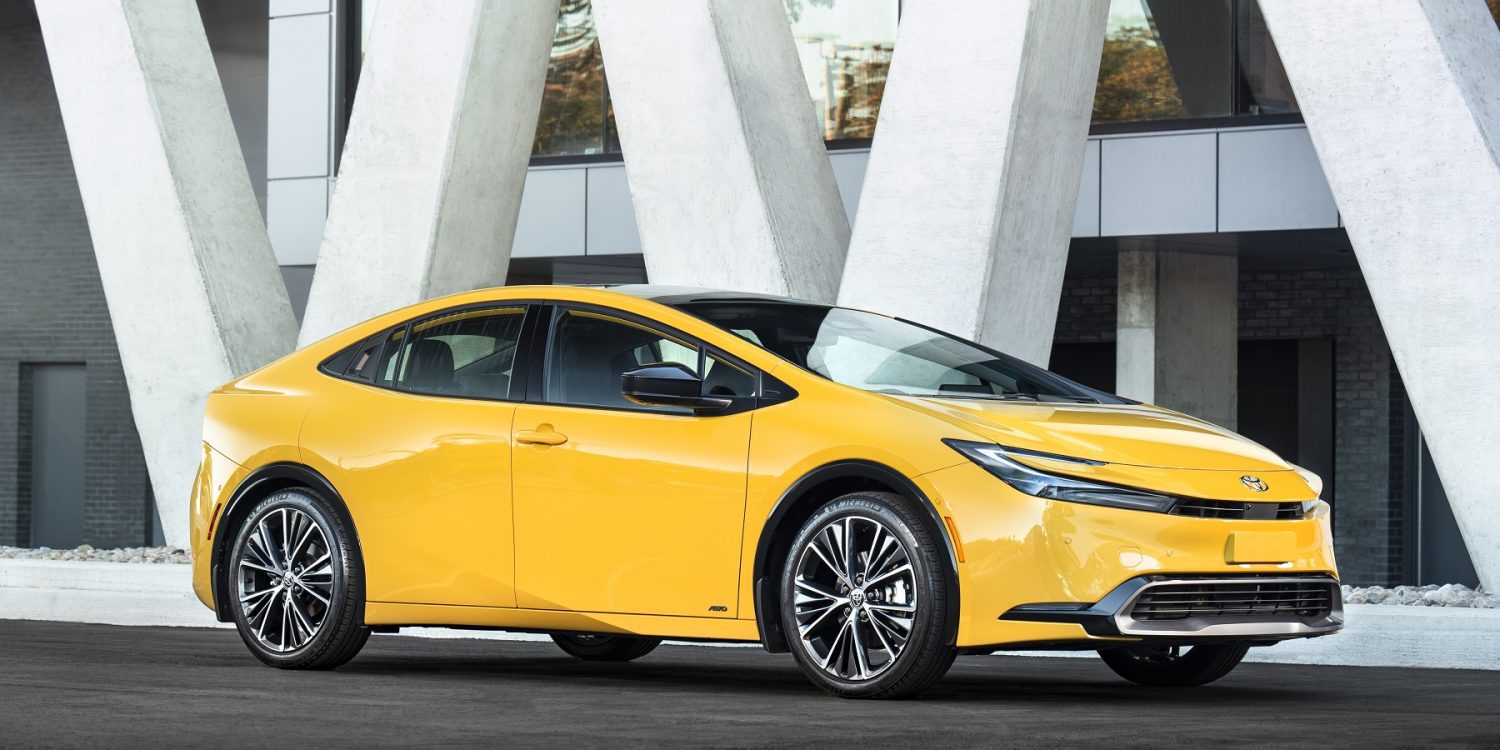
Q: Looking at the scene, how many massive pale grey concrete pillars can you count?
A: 5